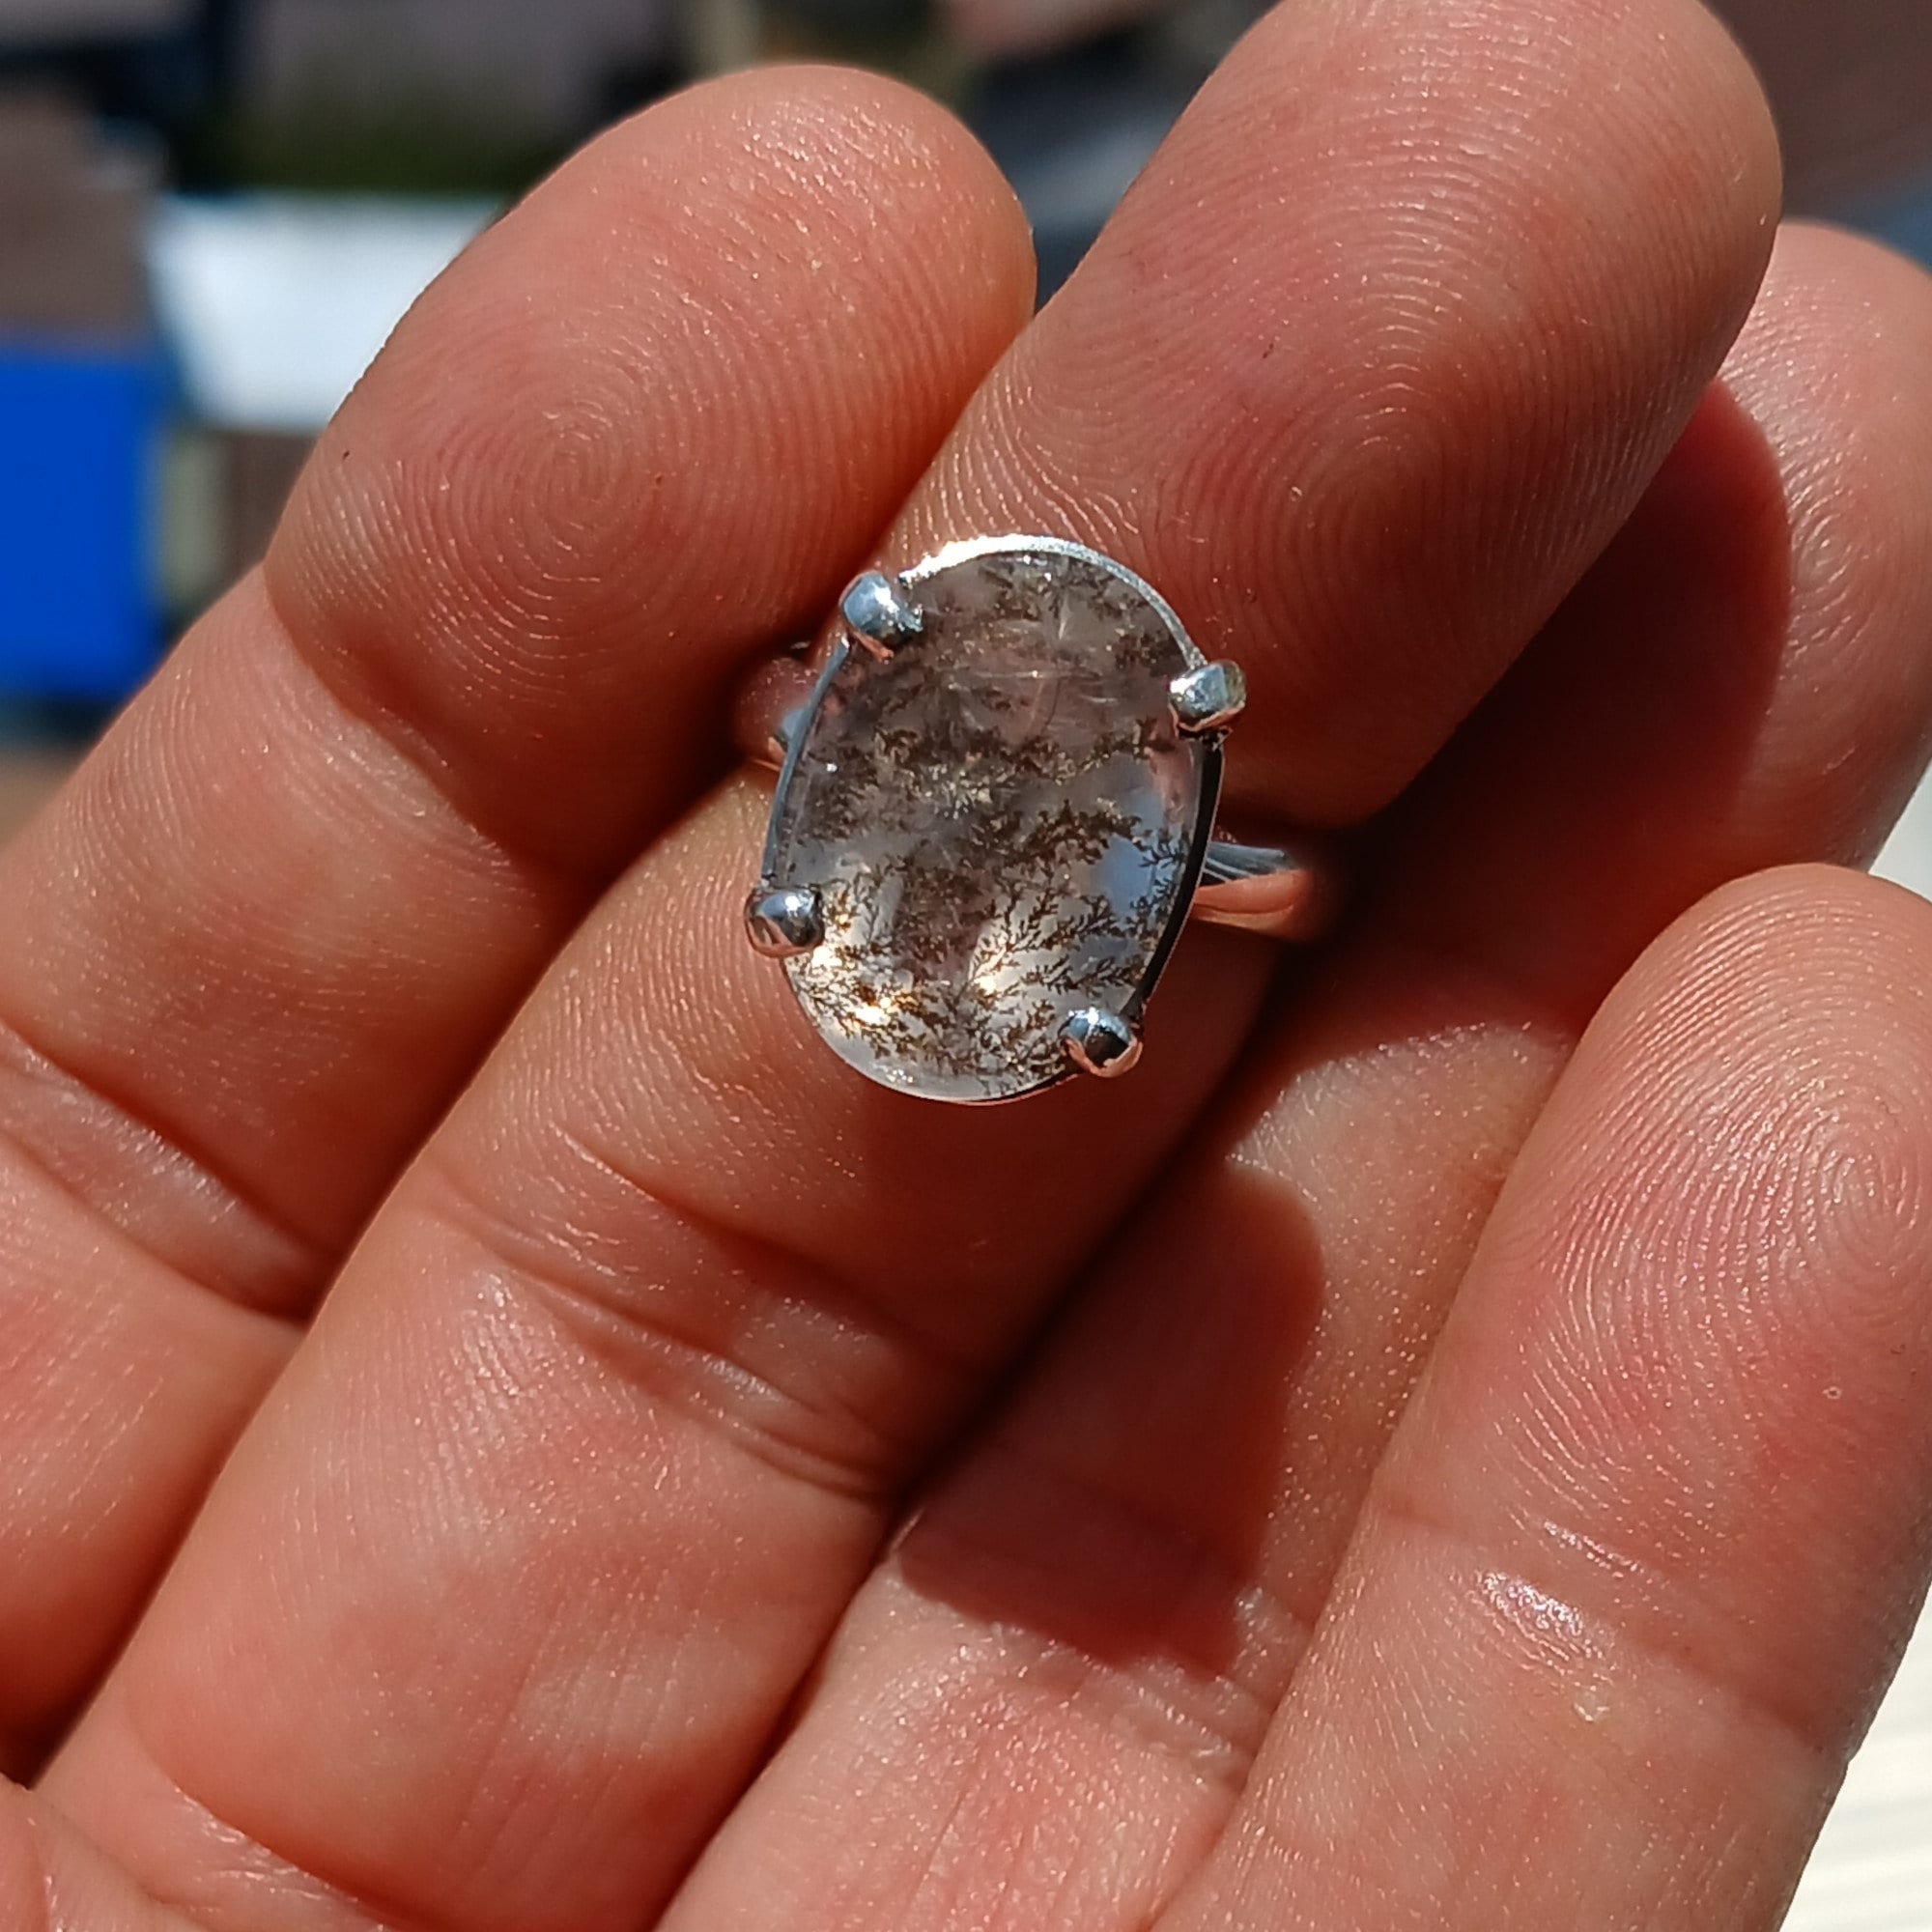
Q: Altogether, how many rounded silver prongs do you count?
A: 4